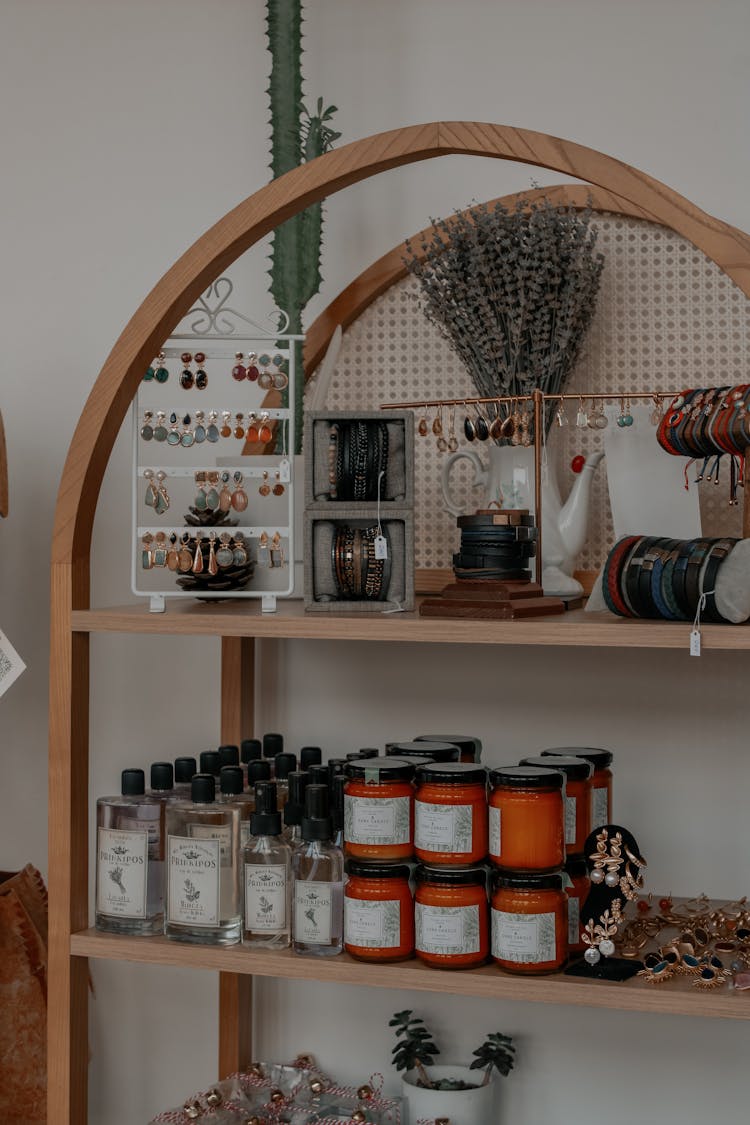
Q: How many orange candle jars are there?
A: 12